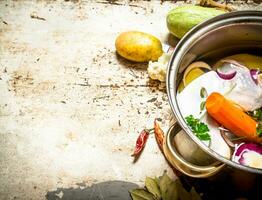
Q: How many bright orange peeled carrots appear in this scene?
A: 1